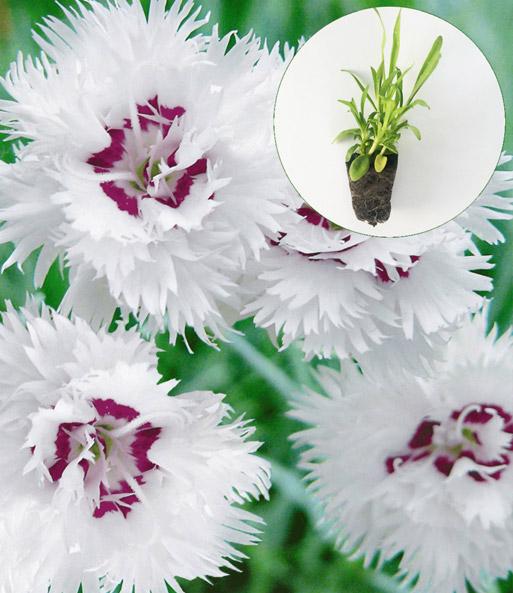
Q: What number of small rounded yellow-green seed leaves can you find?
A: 2